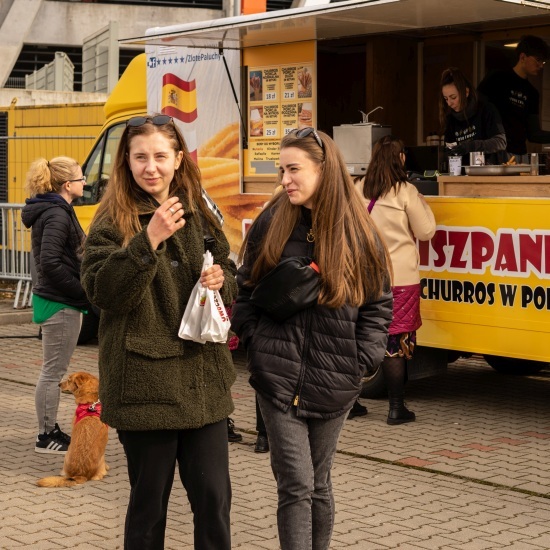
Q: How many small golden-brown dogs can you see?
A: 1